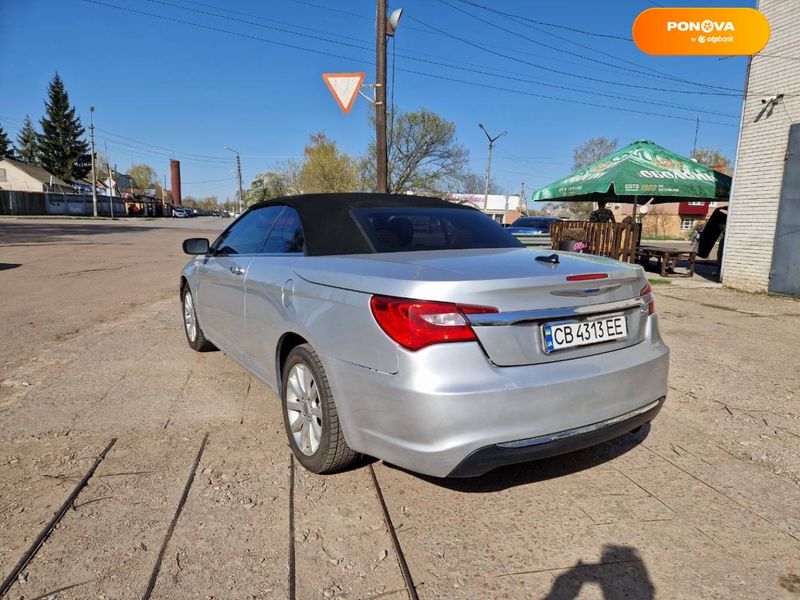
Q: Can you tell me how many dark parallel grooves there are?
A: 4